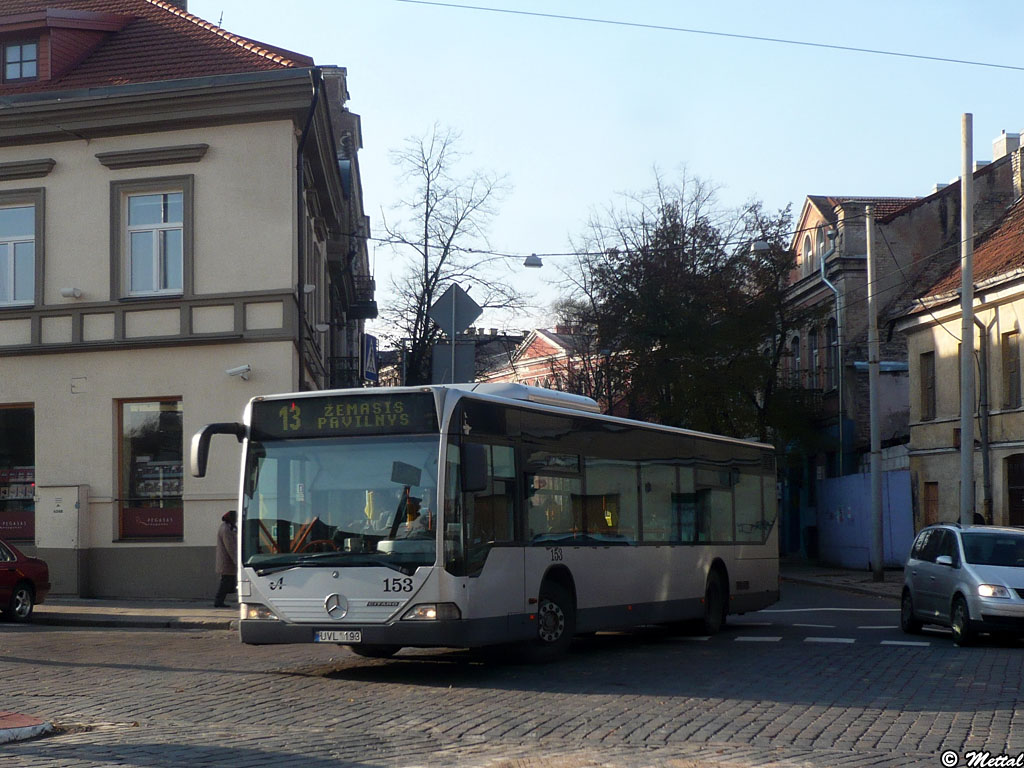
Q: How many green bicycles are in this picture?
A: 0